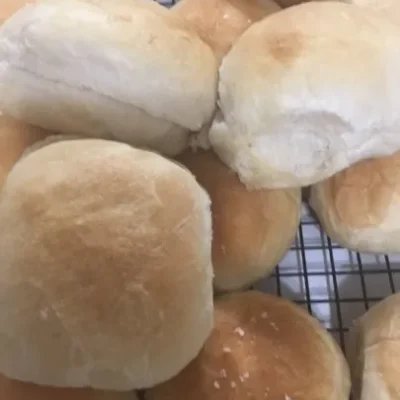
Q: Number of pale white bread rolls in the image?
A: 2